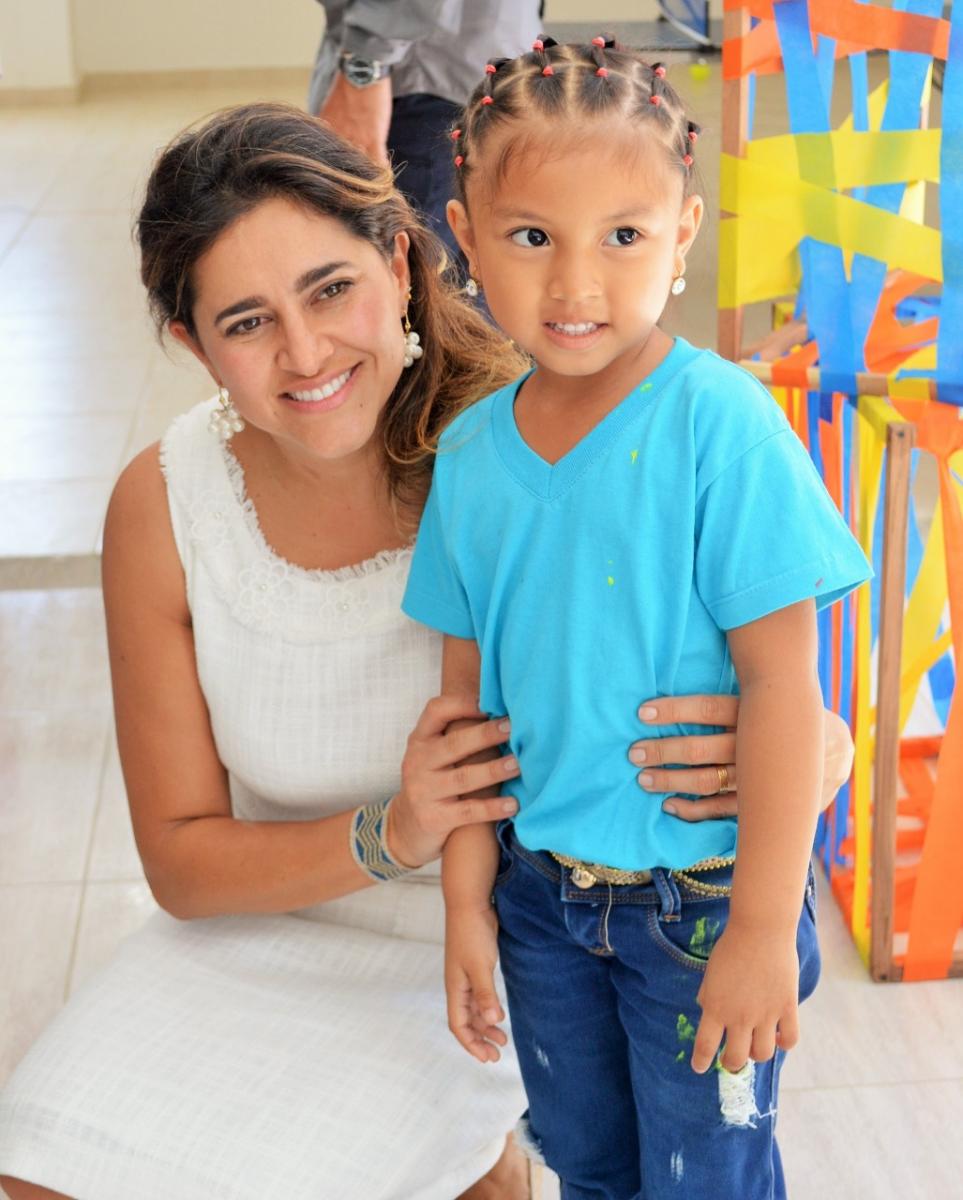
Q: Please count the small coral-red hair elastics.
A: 12